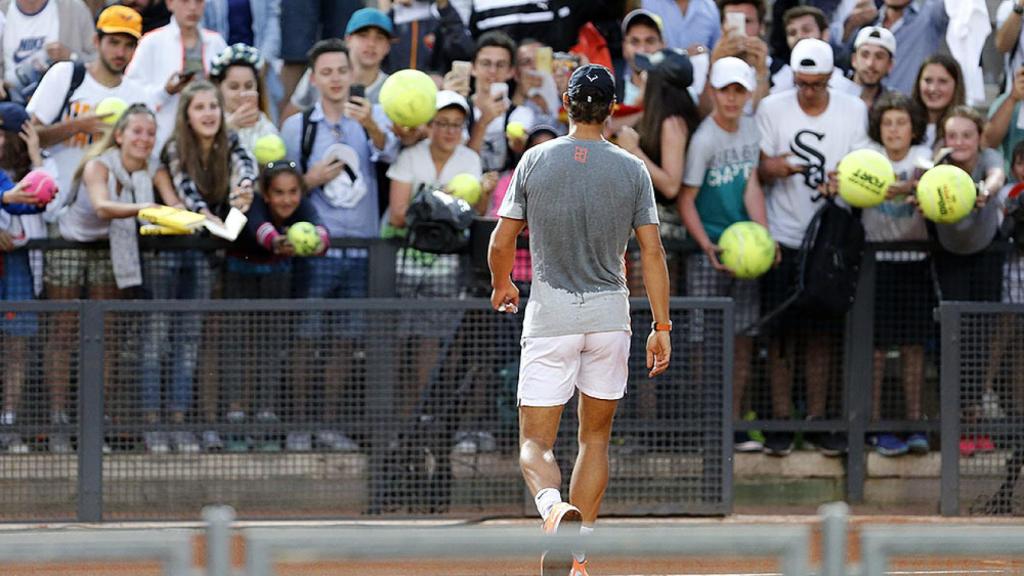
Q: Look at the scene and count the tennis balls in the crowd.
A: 10